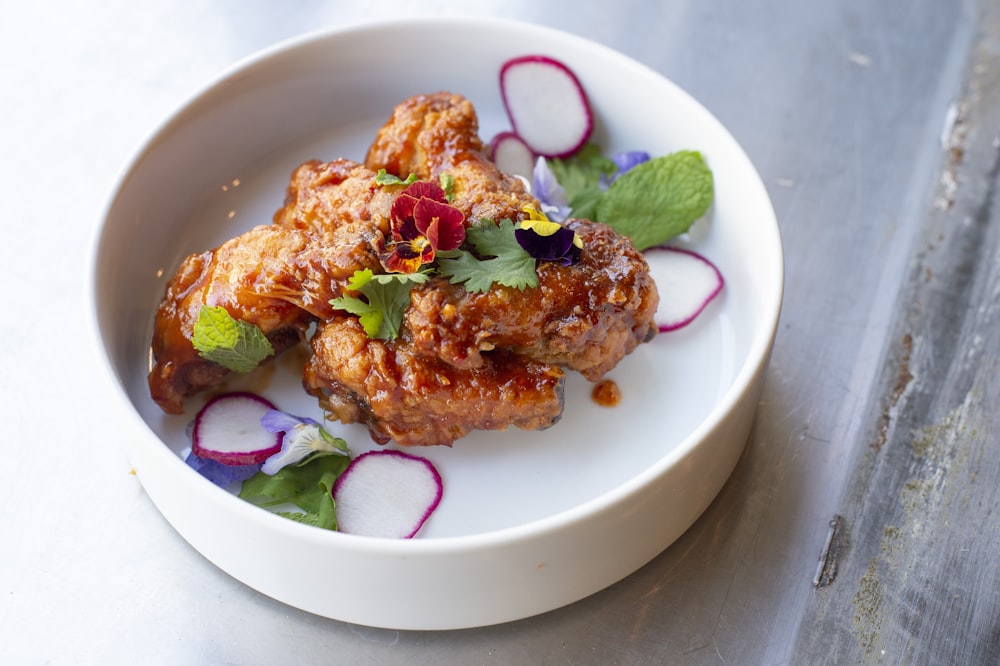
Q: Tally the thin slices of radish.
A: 5